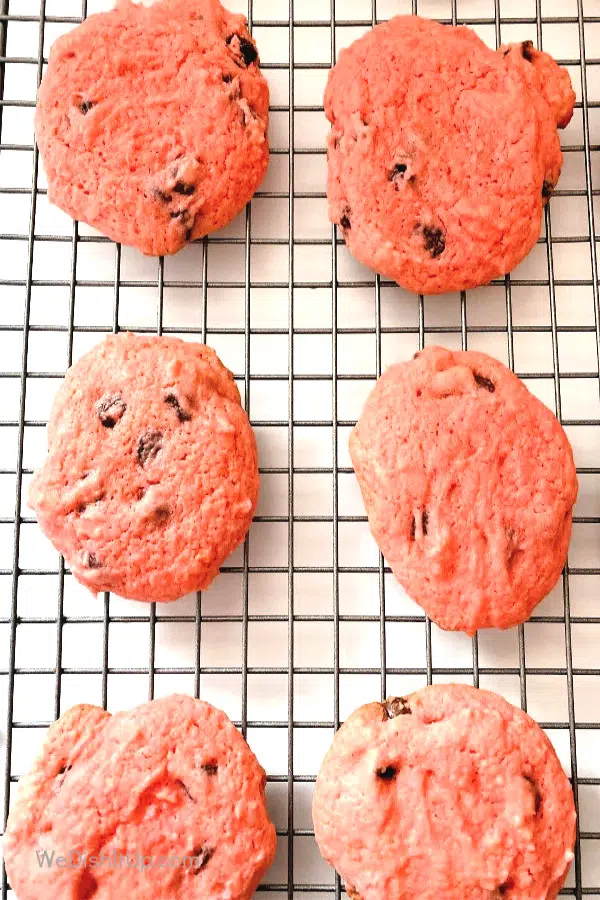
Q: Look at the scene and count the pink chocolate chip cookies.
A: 6